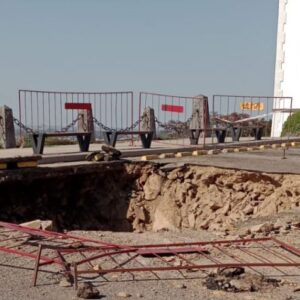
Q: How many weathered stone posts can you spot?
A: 4